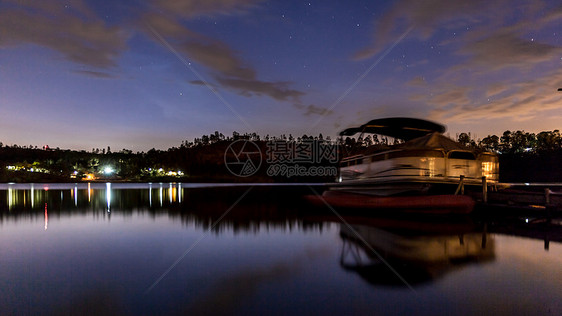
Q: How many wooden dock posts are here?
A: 3